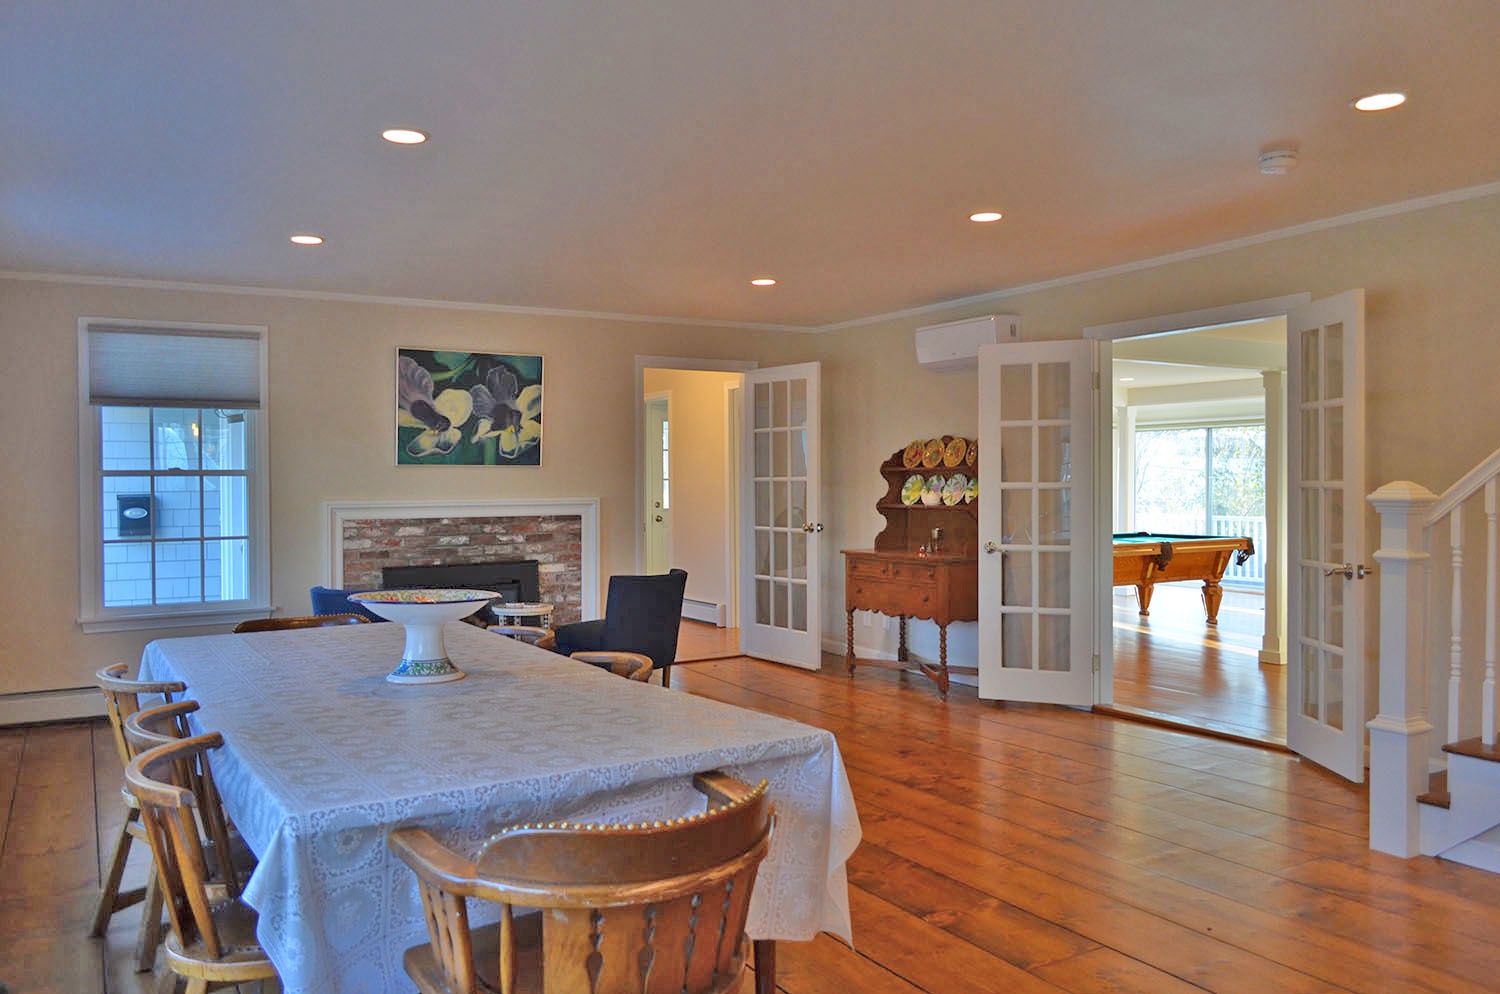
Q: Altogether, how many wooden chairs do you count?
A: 7